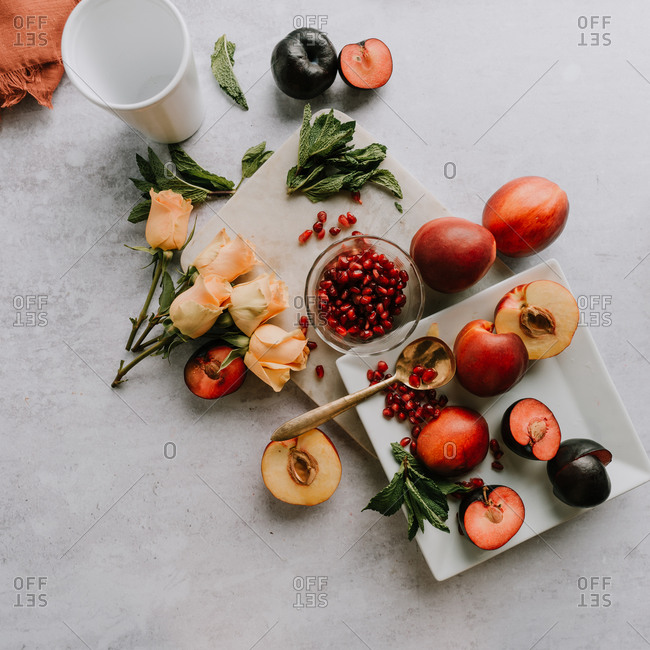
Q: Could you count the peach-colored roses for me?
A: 5